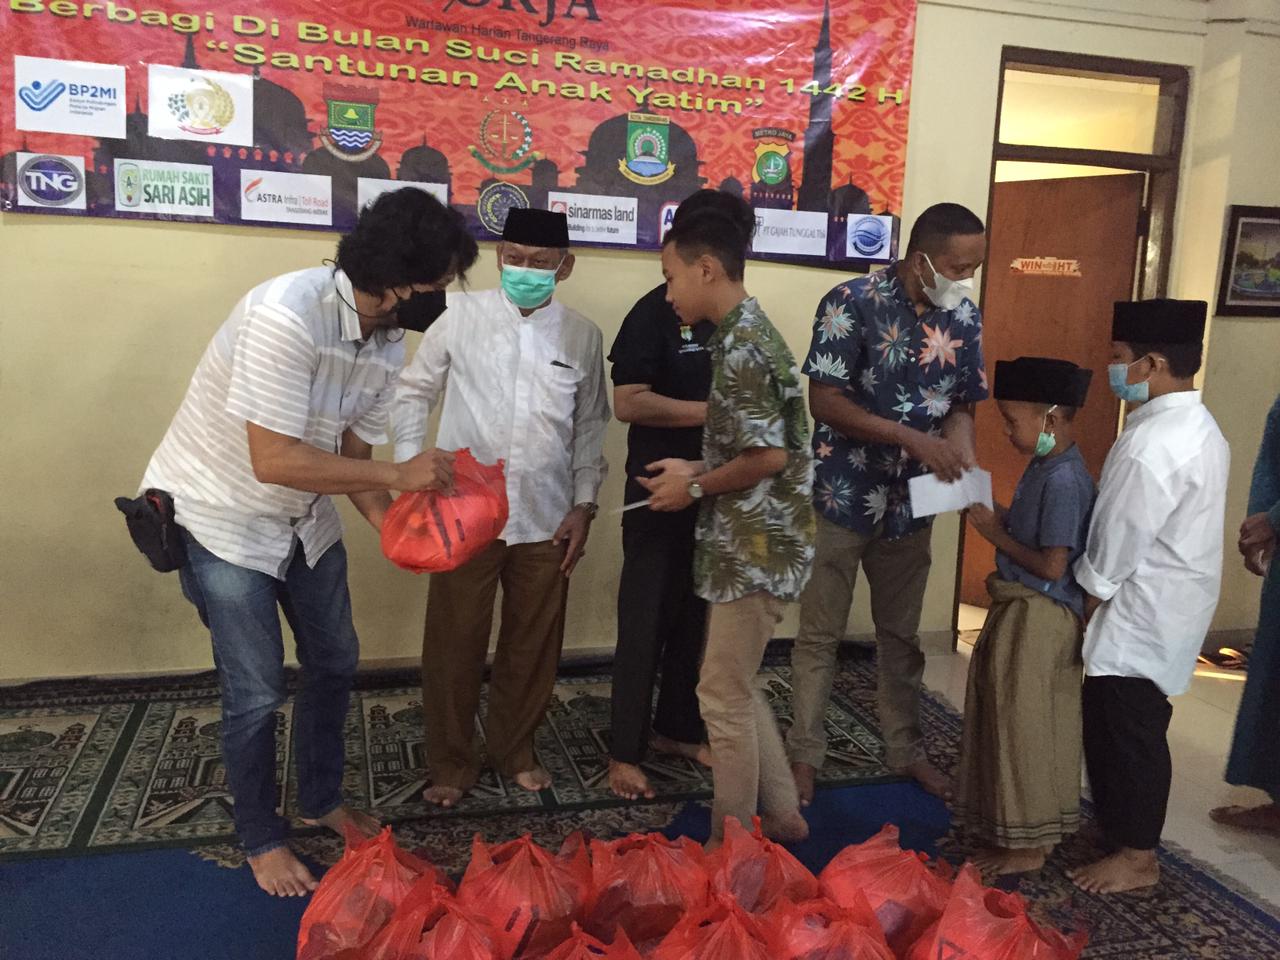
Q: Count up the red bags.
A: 11